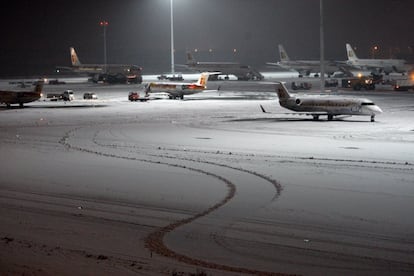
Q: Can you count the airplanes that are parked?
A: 7